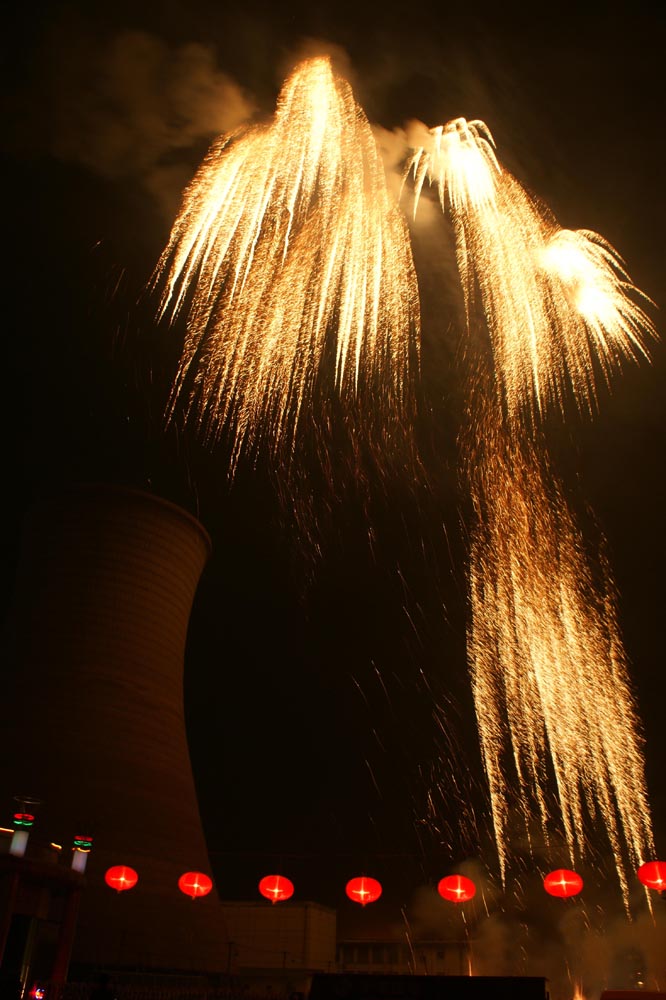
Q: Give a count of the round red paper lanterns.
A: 7